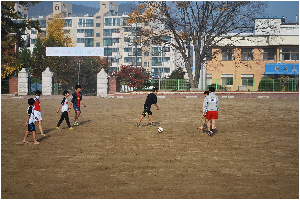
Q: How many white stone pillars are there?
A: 3